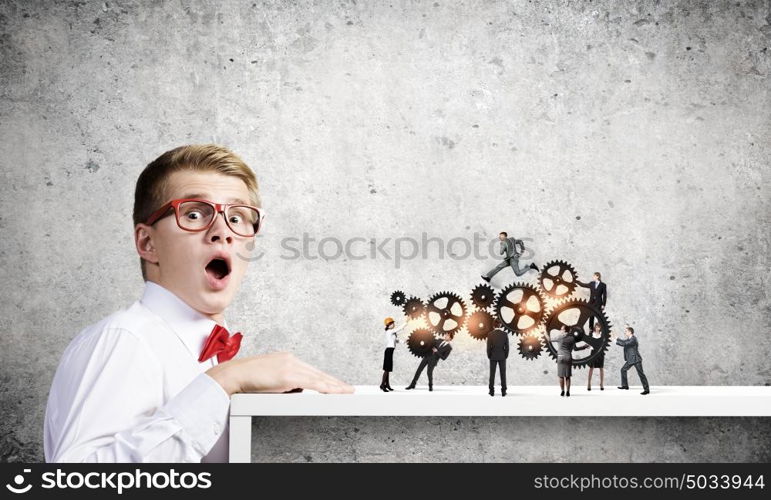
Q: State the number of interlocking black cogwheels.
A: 10